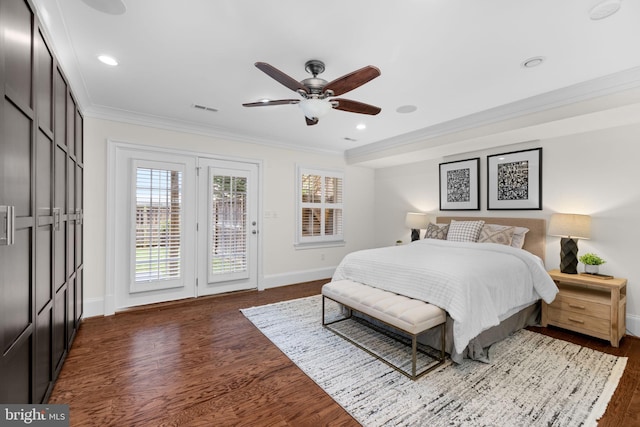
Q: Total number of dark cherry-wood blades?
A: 5